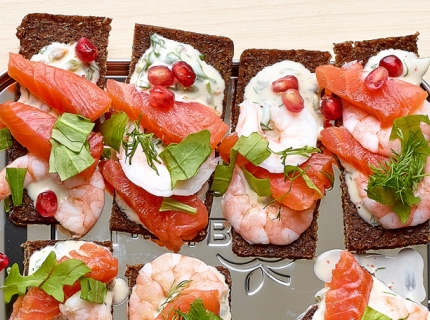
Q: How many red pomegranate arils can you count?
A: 11